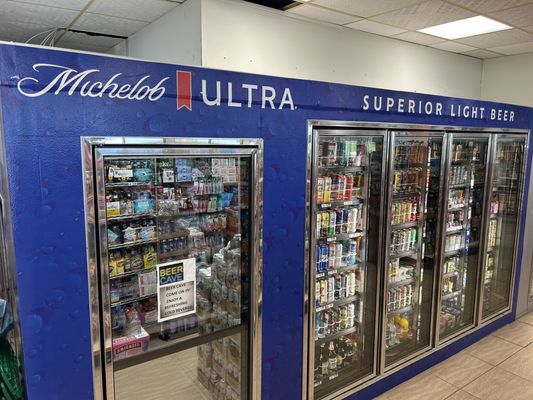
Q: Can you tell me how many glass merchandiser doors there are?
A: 4